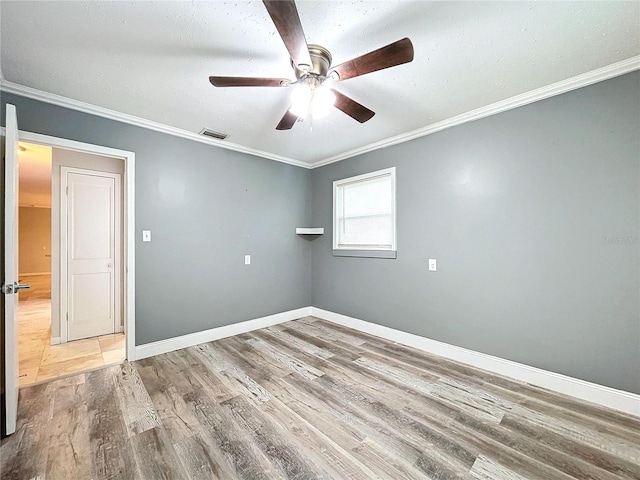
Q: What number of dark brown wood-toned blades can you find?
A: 5